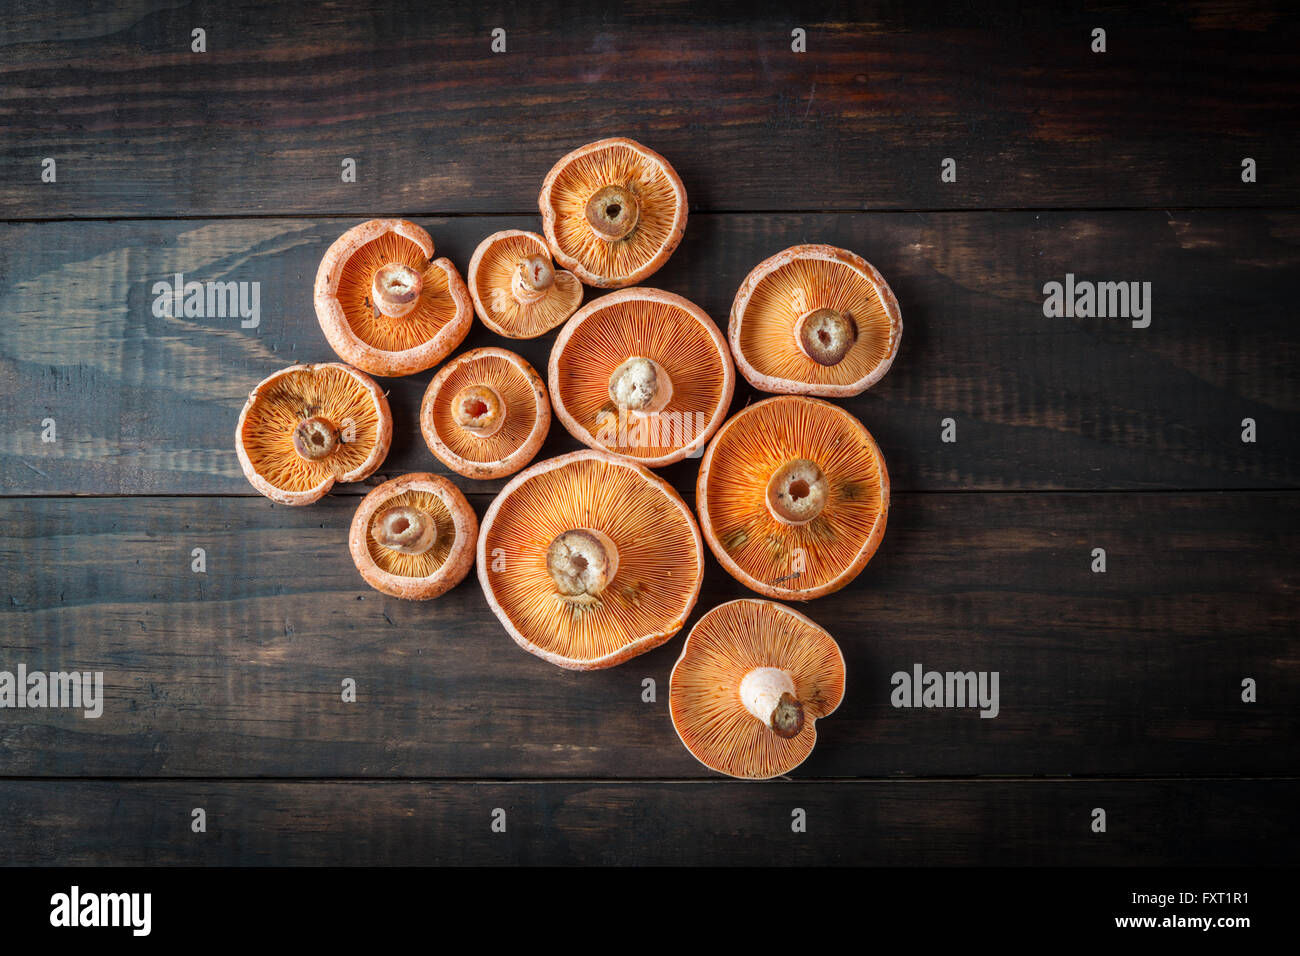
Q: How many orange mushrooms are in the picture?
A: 11